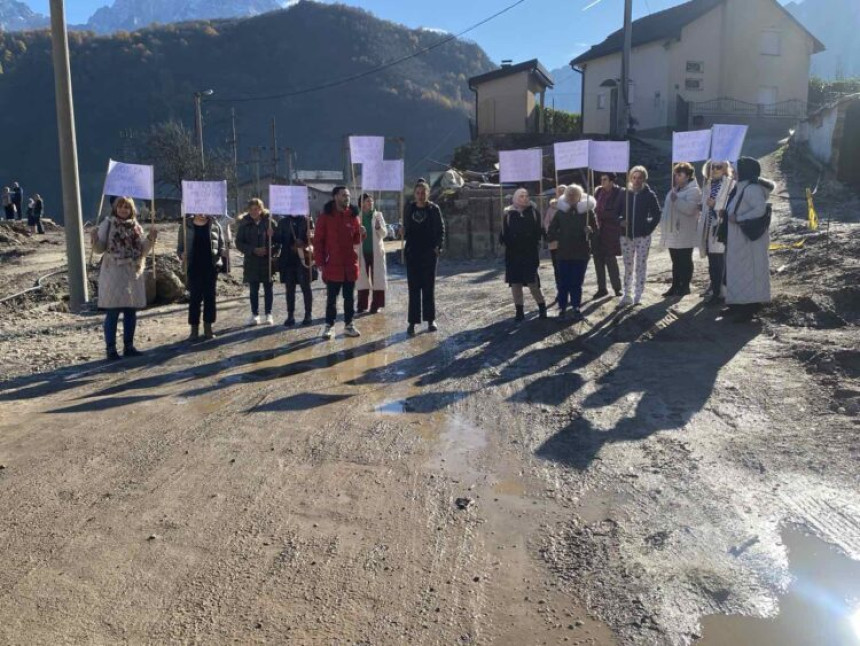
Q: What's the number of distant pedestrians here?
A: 4